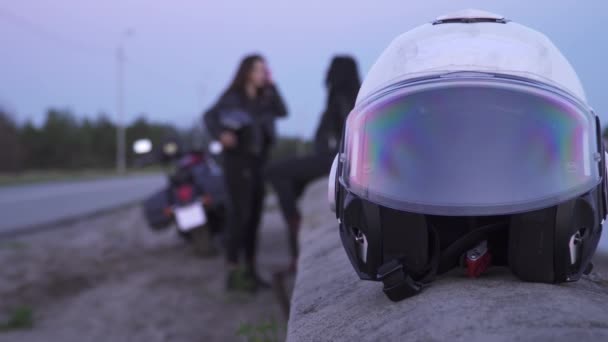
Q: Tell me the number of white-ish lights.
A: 2